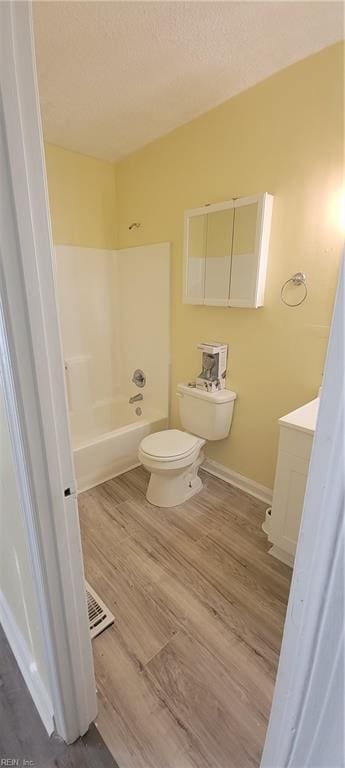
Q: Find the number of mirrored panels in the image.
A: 3